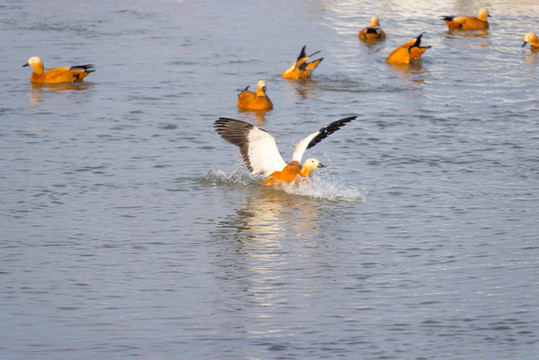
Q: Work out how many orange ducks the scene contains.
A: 8